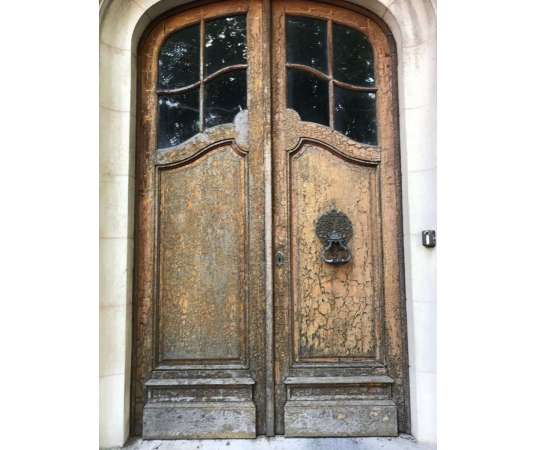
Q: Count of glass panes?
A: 8